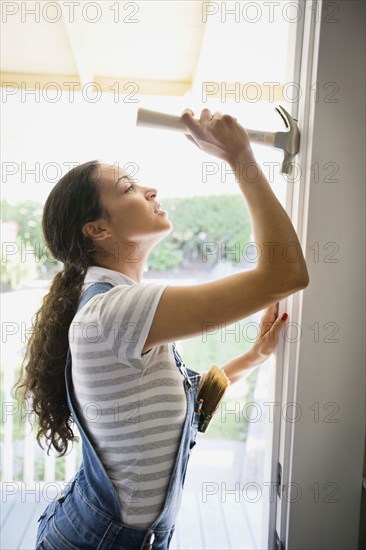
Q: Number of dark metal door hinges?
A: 2